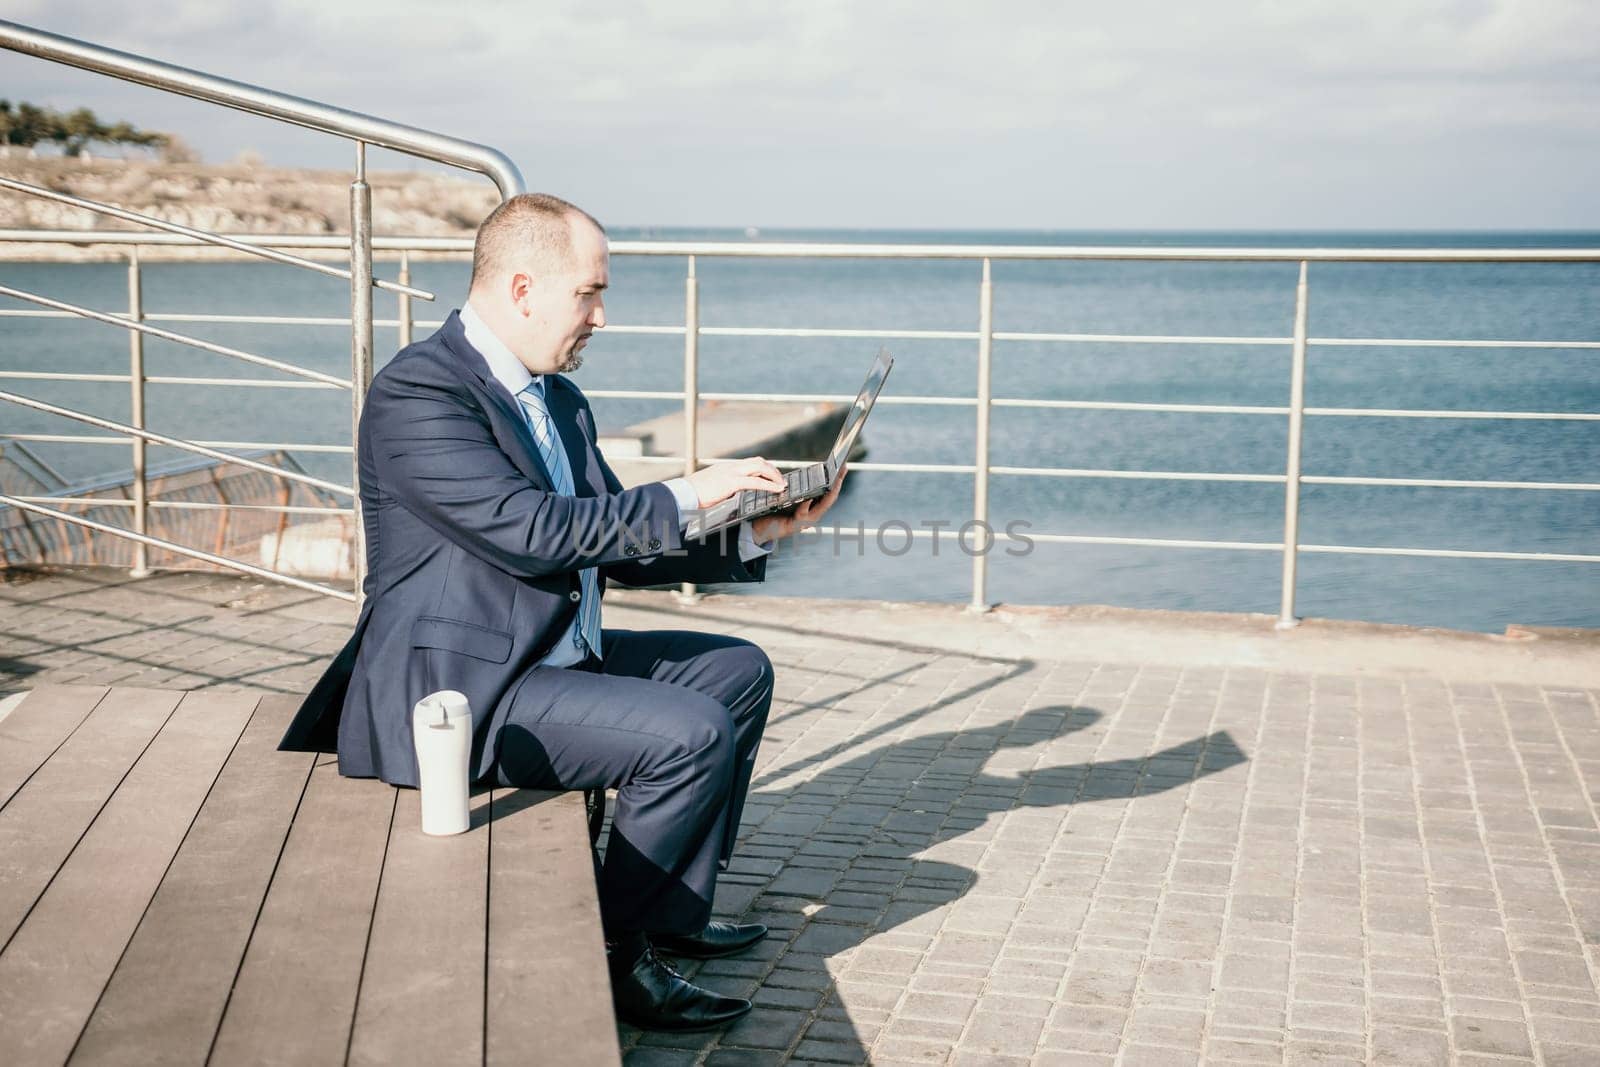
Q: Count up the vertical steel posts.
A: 6